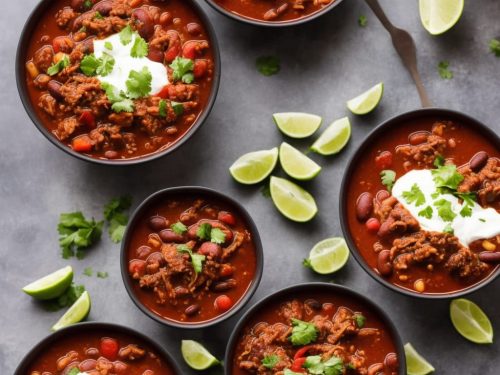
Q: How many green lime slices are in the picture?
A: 13